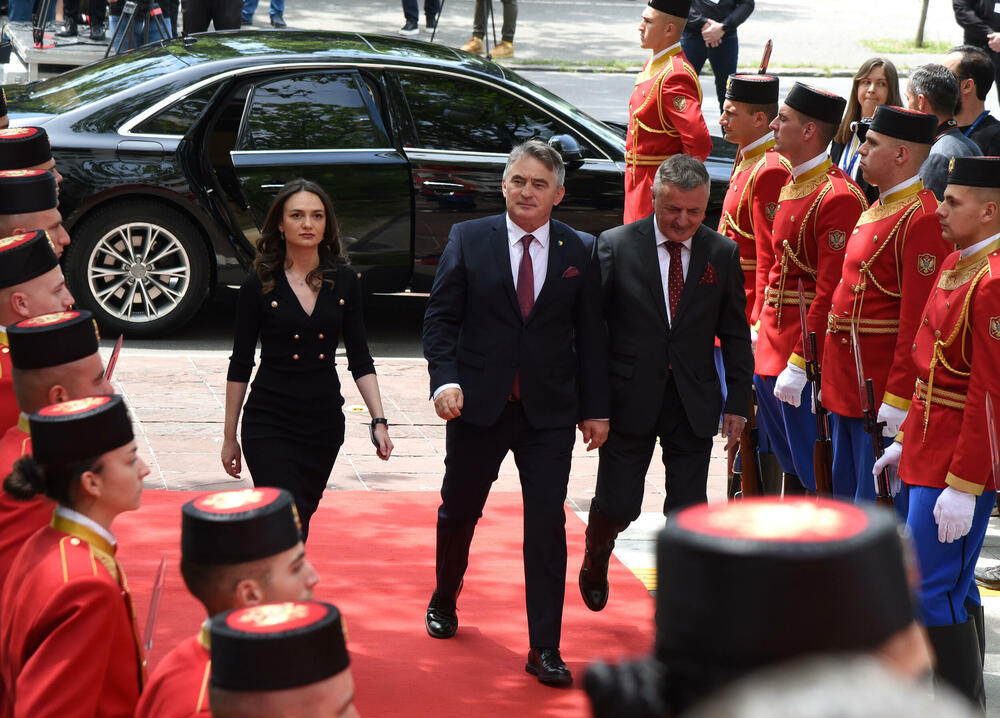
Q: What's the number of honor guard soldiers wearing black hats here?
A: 14